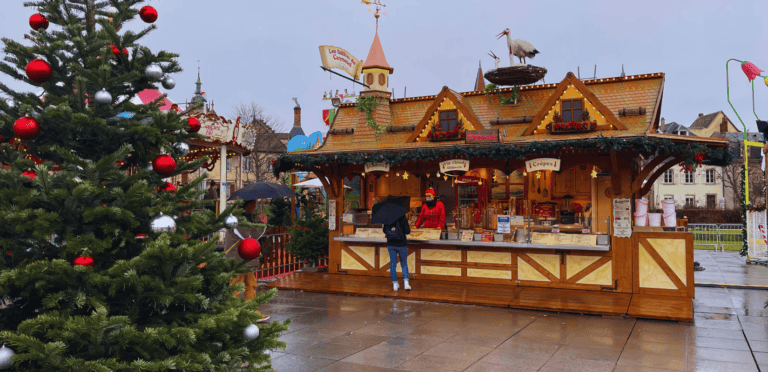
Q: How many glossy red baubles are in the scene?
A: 11